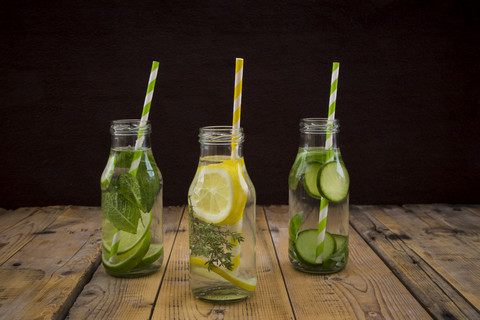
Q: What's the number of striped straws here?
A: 3